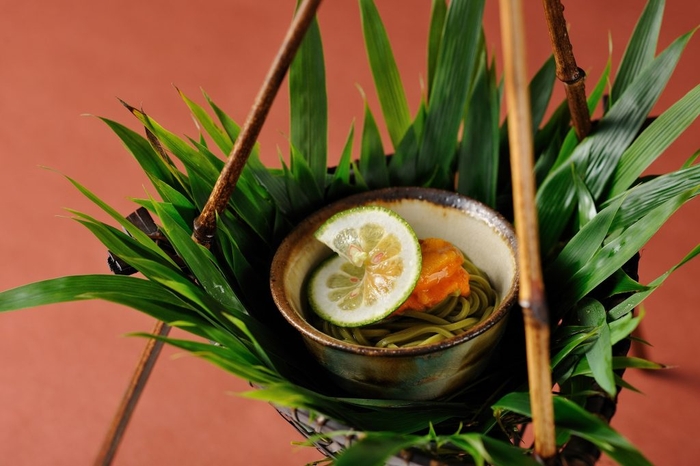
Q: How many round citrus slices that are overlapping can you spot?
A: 2